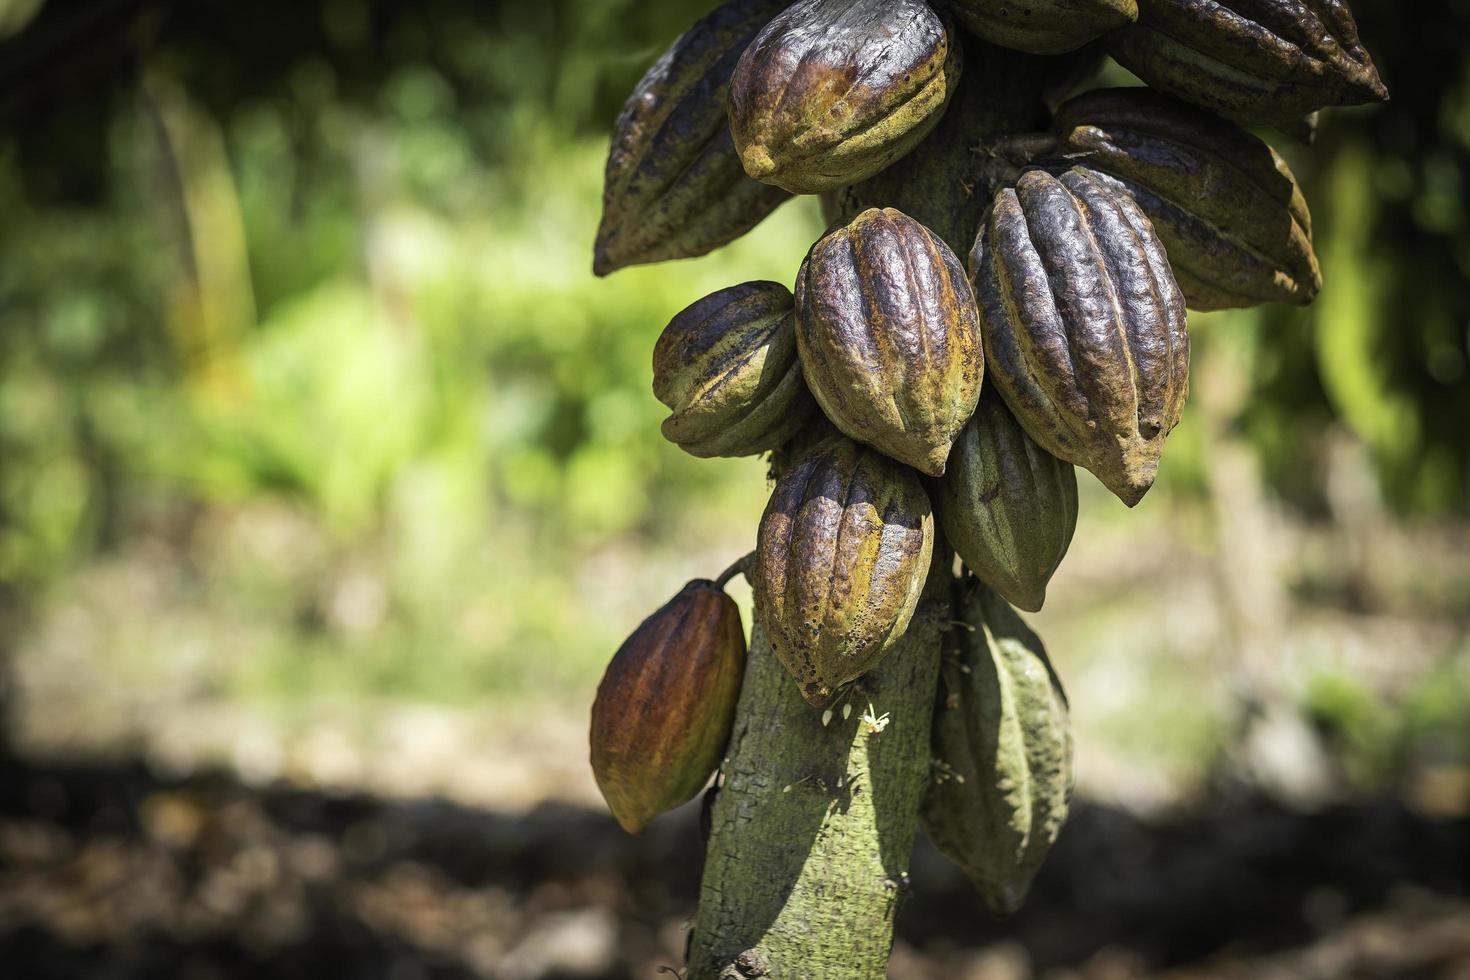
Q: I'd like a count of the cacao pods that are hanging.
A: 12